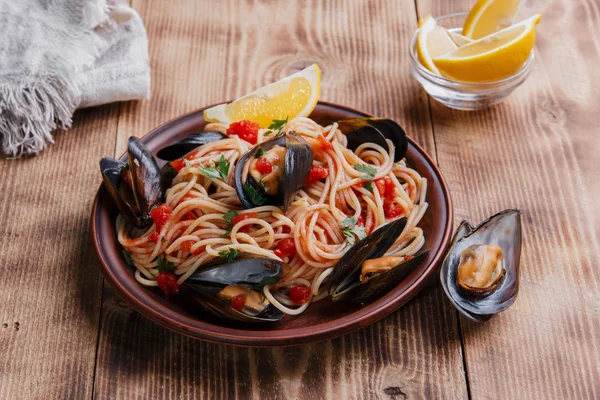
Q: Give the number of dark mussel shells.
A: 7